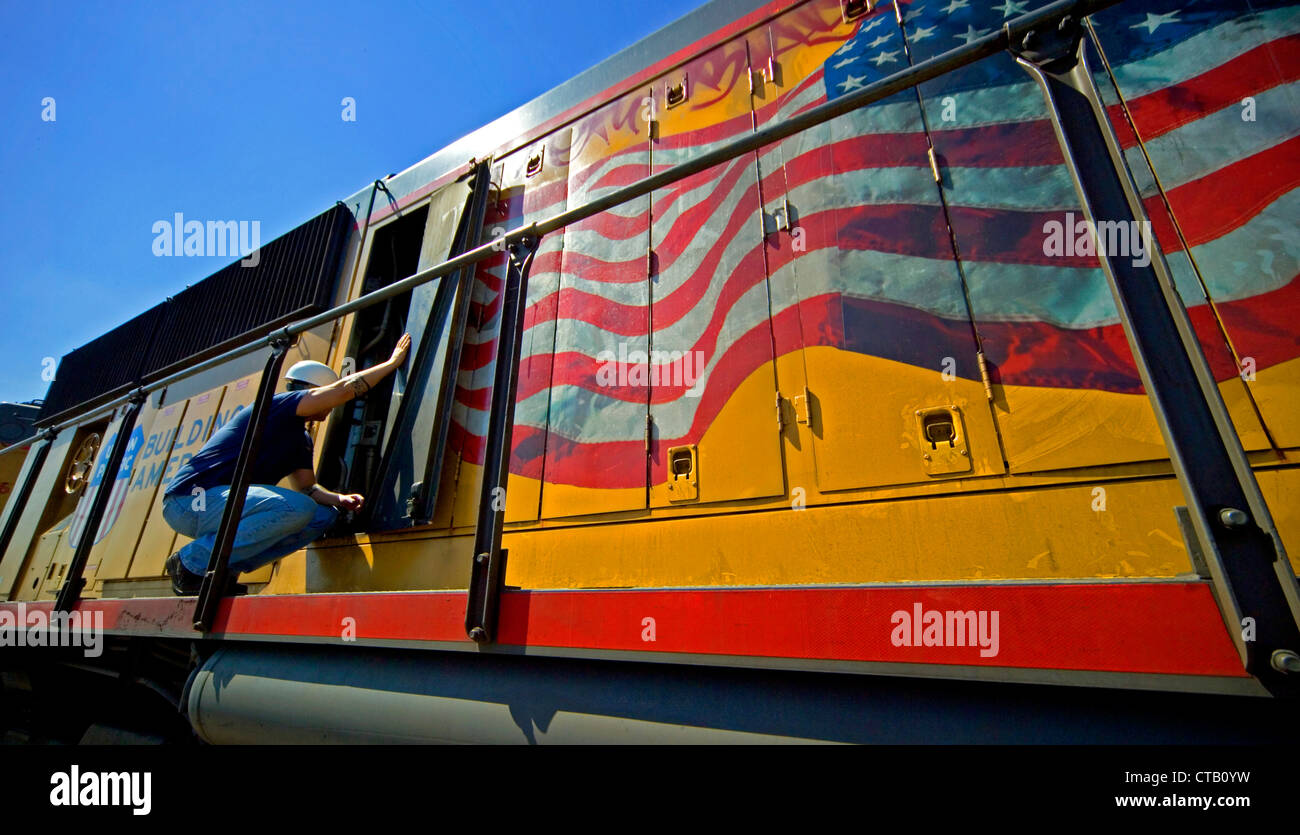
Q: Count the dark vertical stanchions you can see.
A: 5